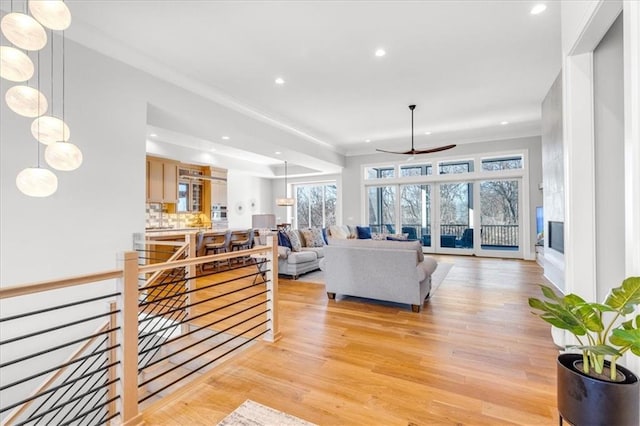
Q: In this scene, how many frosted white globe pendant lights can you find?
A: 7